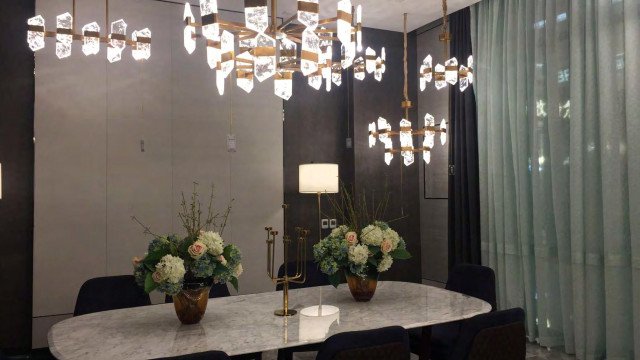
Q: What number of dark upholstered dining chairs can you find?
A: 7